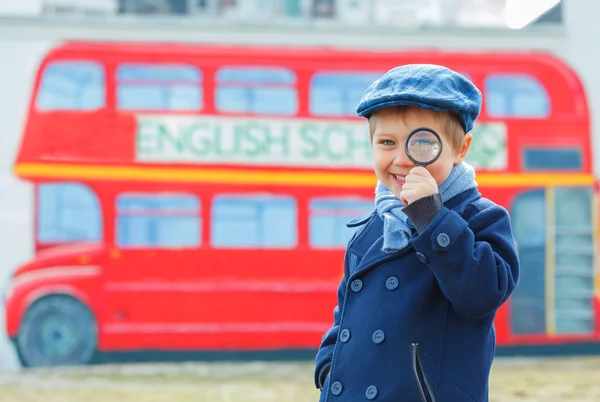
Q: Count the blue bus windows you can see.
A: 9